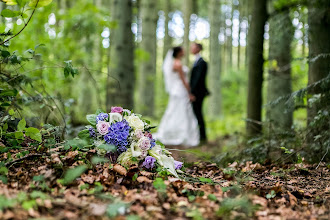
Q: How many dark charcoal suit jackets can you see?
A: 1